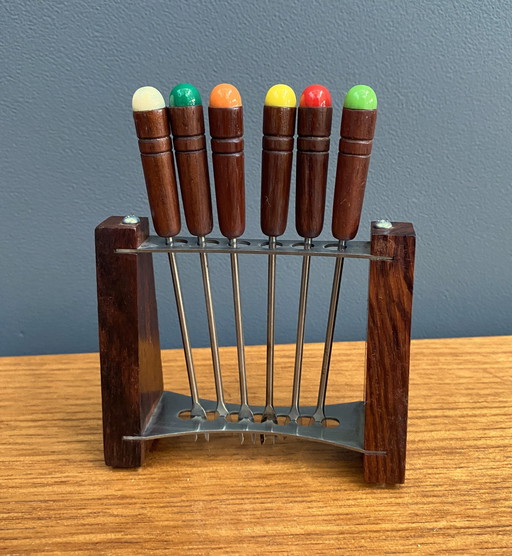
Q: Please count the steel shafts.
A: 6